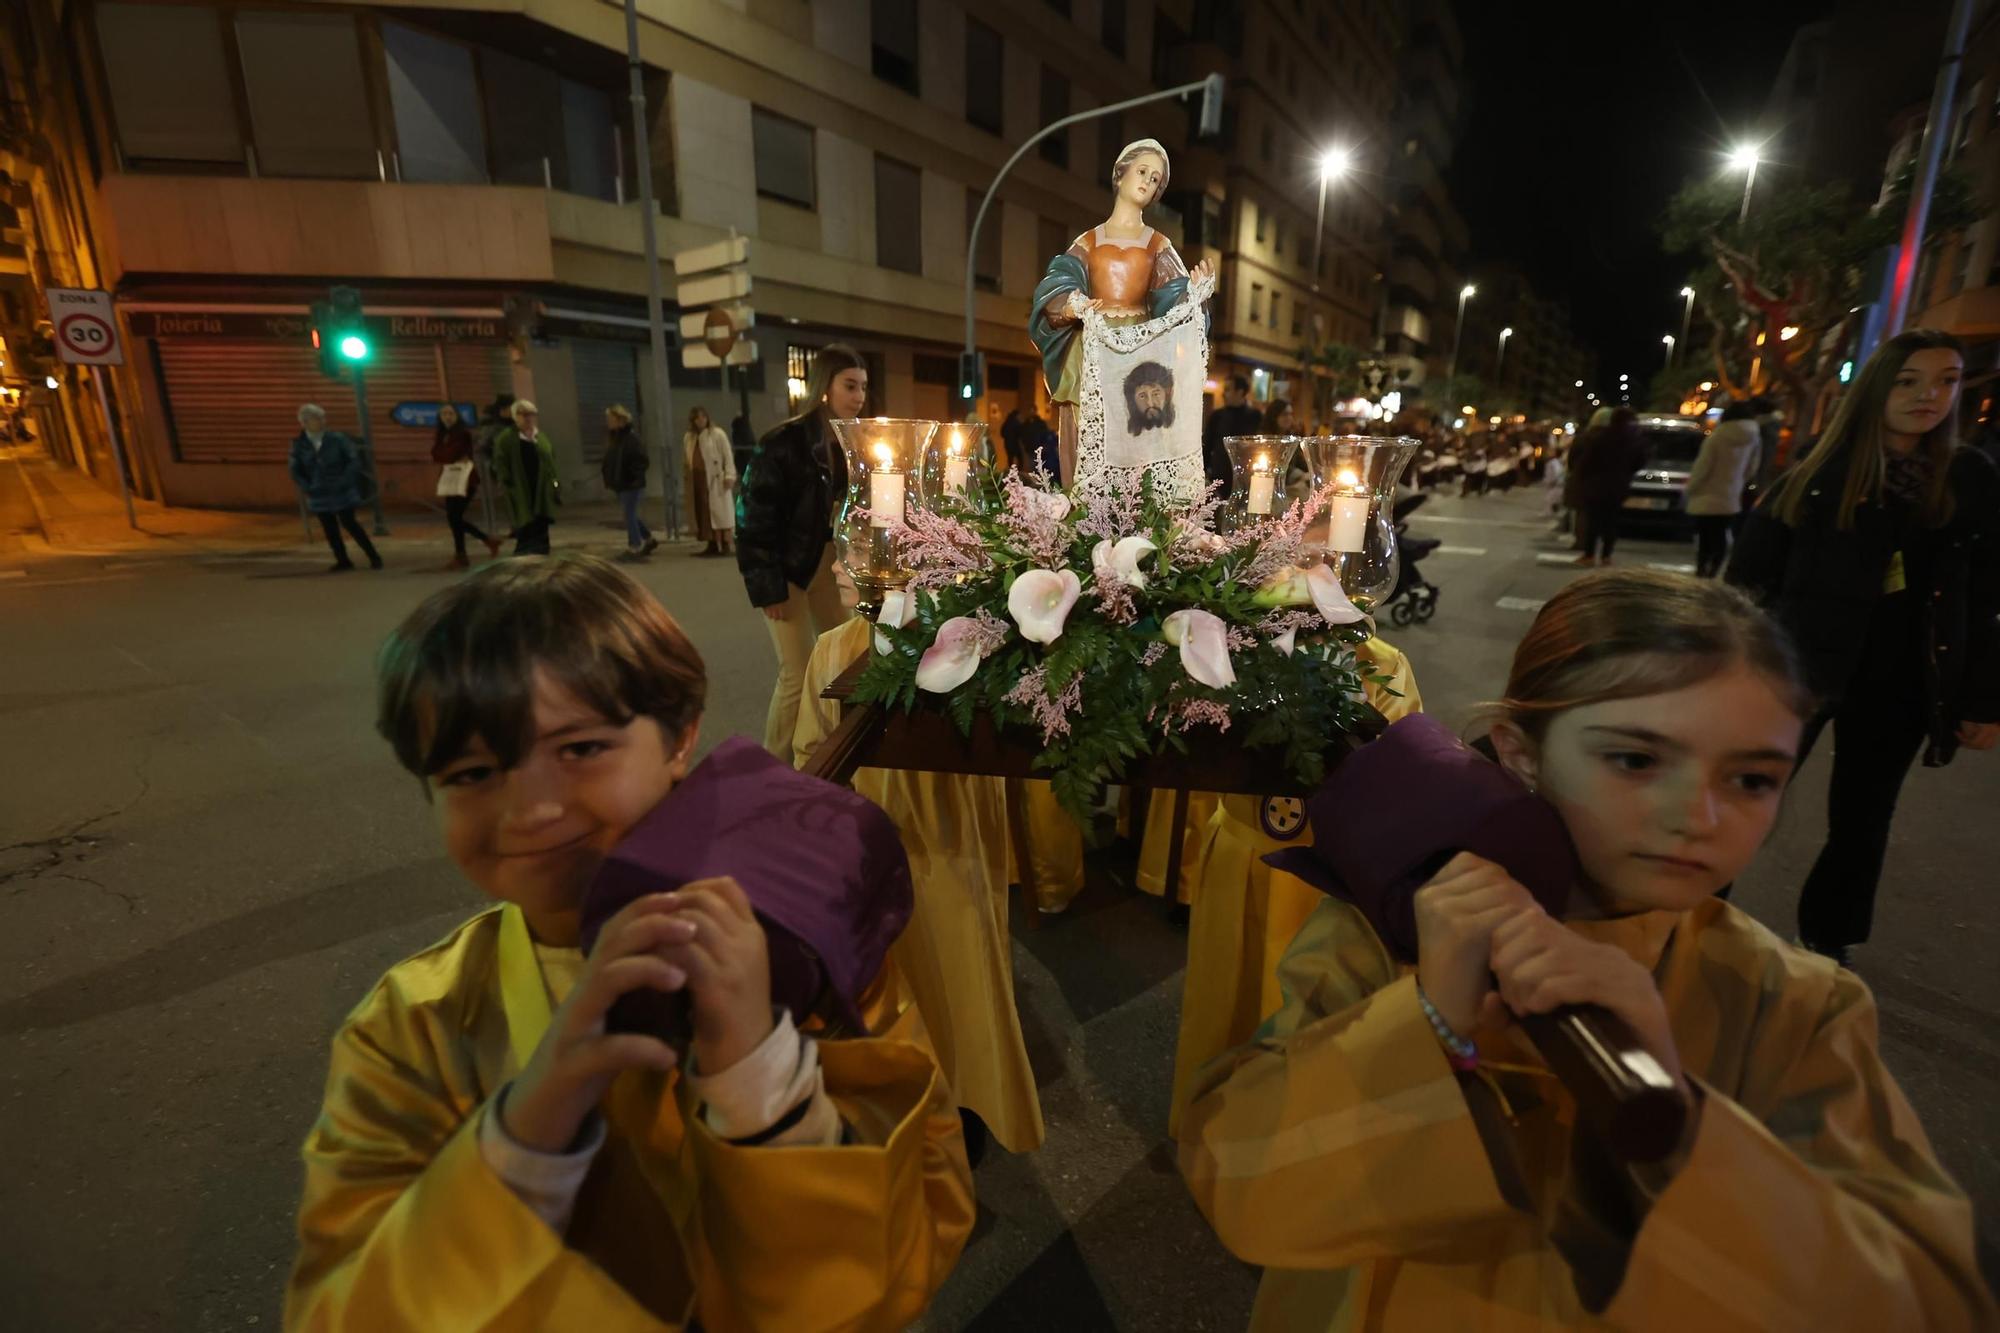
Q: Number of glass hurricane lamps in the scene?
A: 4